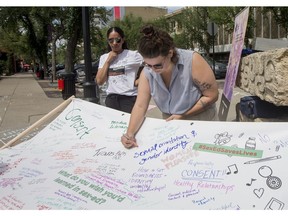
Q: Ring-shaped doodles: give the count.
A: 2